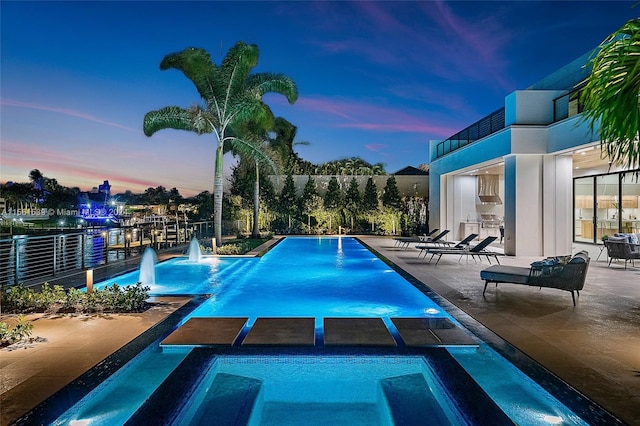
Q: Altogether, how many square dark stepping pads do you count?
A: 4